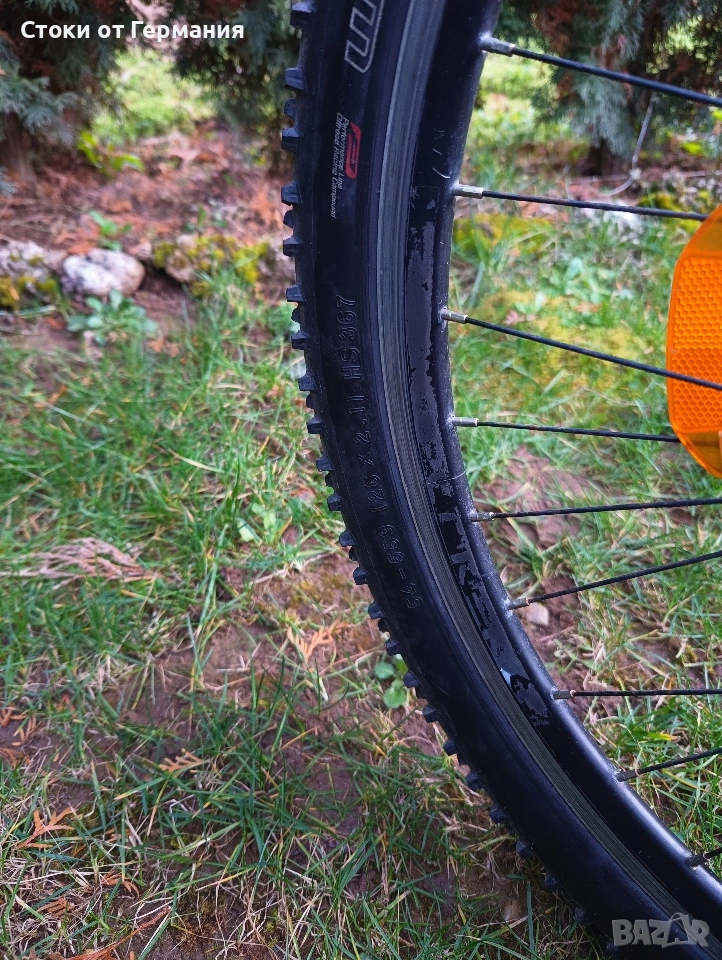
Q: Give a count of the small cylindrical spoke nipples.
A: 9